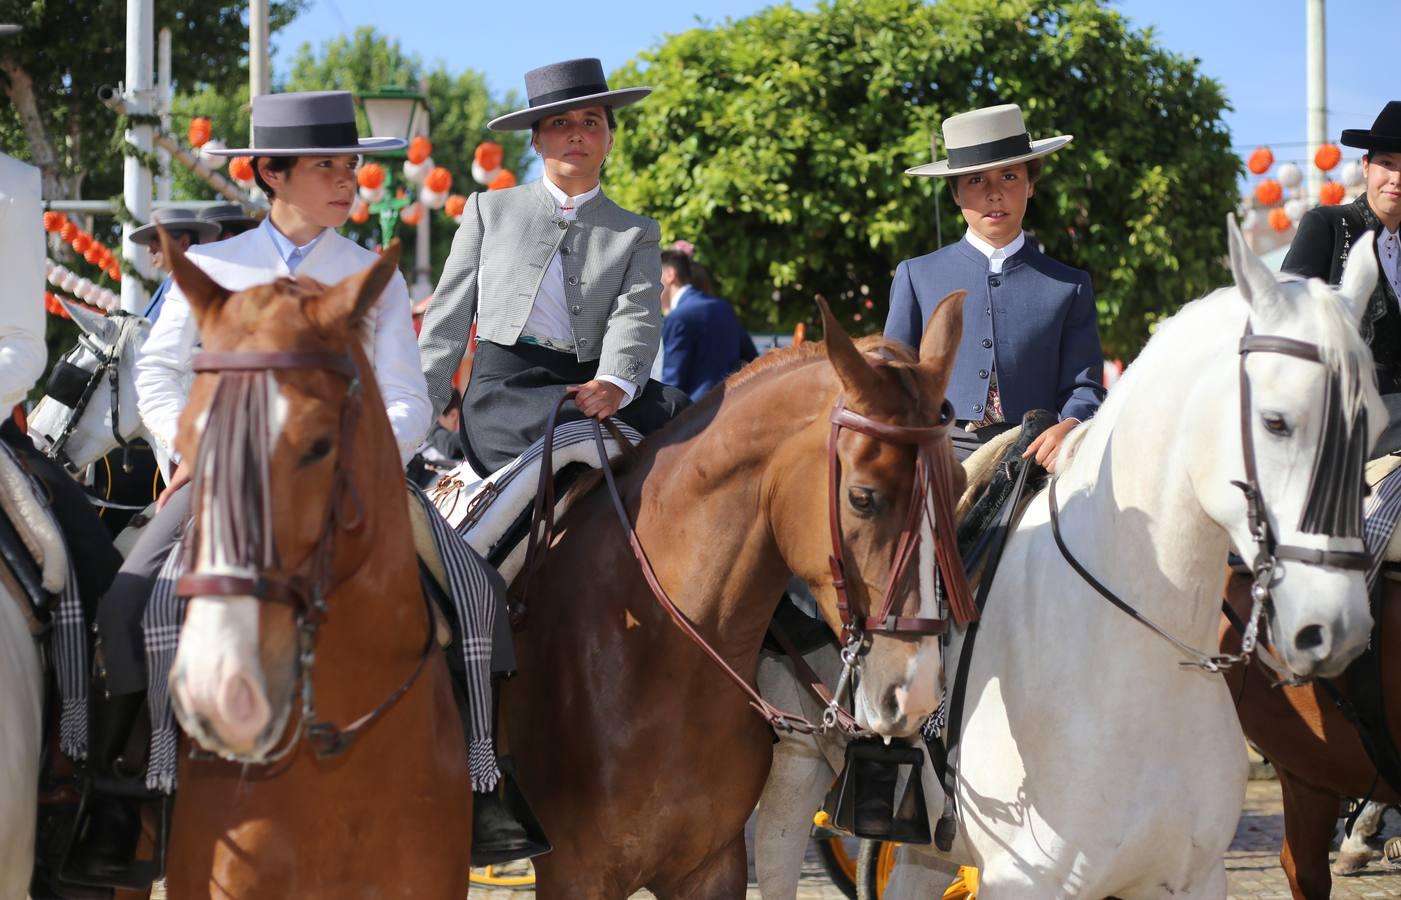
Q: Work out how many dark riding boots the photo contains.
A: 3